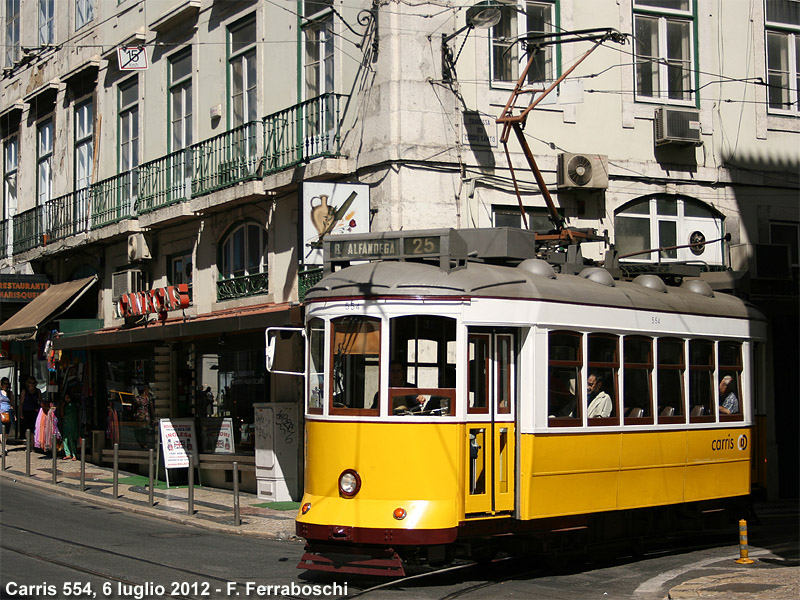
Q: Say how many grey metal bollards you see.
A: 8